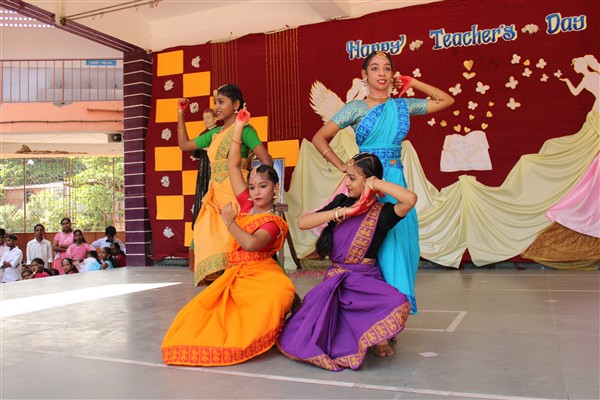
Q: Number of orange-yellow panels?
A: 11